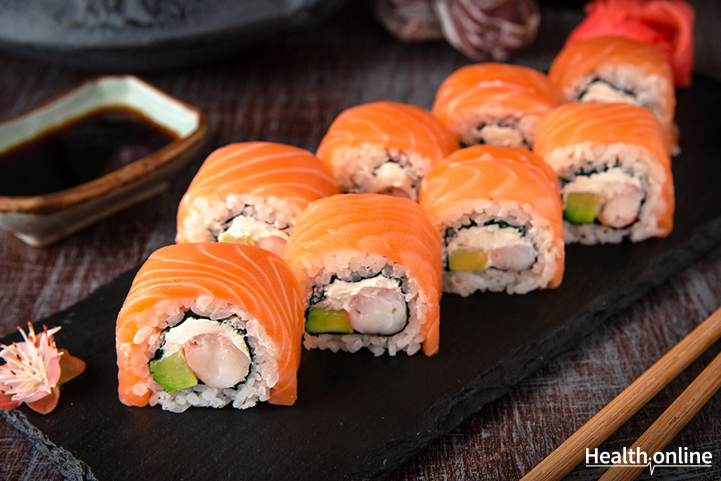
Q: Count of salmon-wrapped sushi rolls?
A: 8